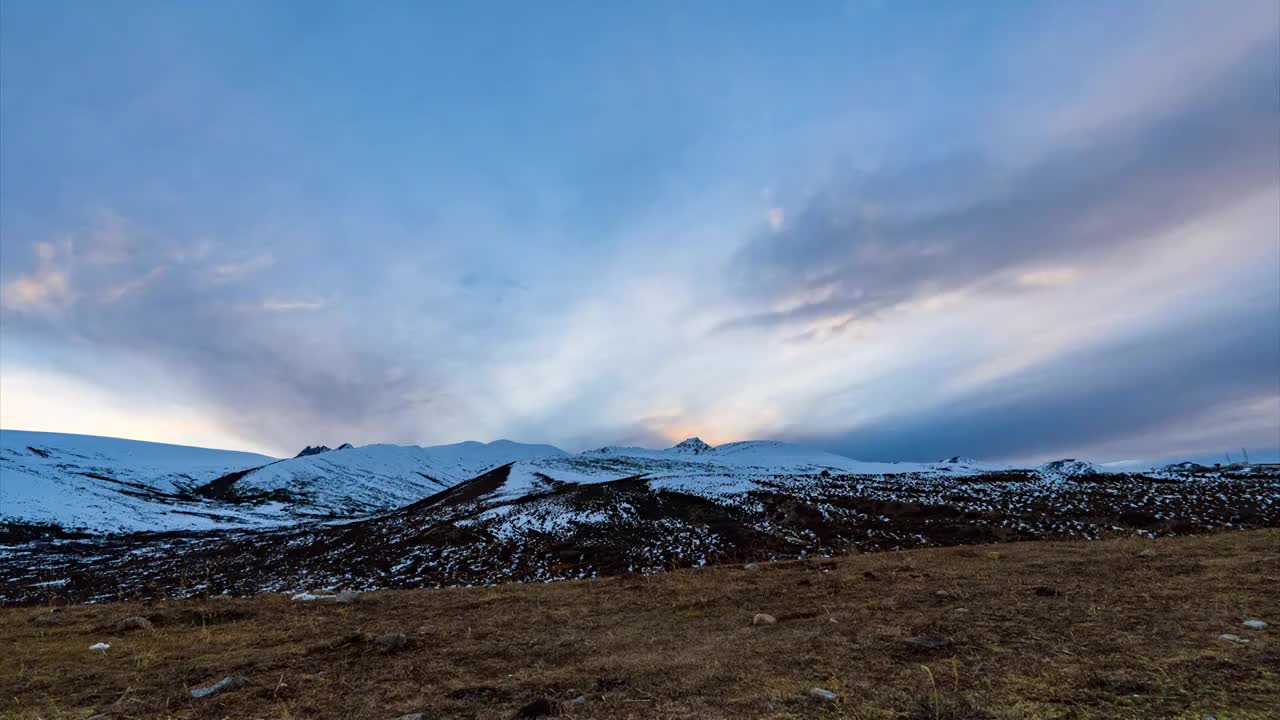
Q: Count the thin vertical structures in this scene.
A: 2